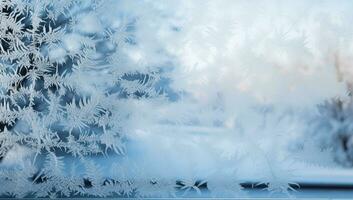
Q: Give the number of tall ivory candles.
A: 0